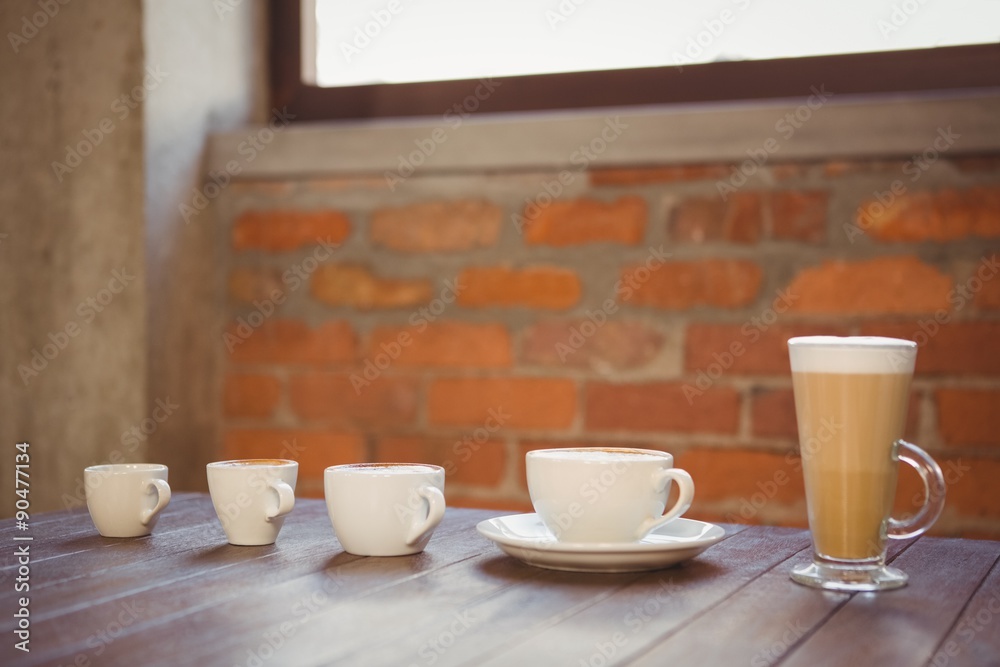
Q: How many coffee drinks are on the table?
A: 5